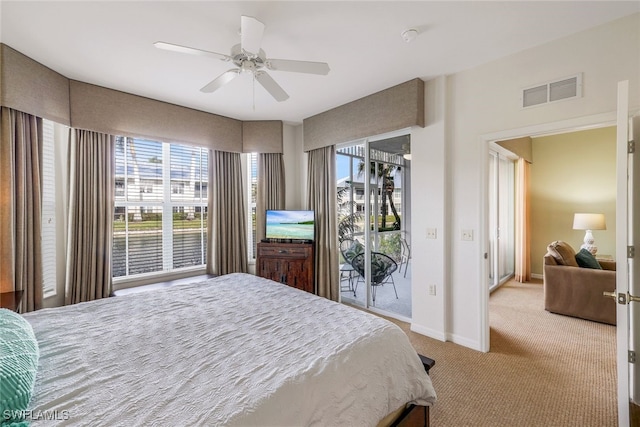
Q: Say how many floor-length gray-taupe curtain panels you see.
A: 5